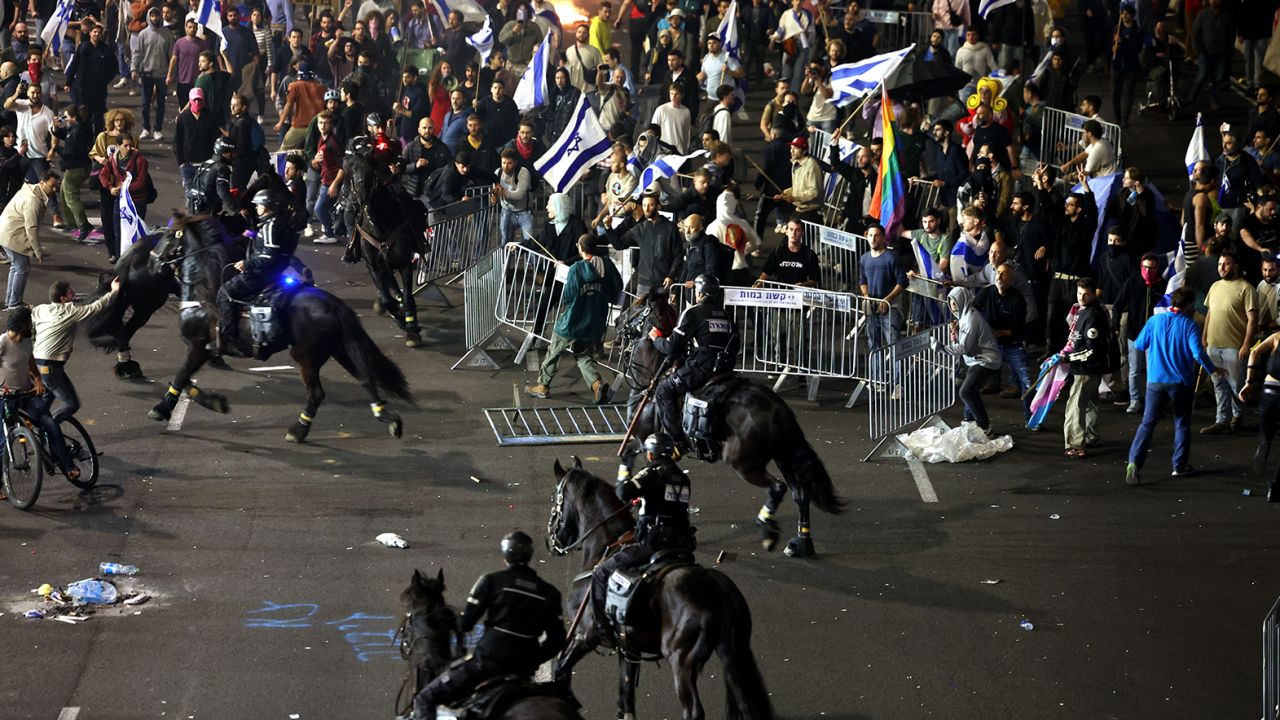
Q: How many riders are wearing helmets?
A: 6